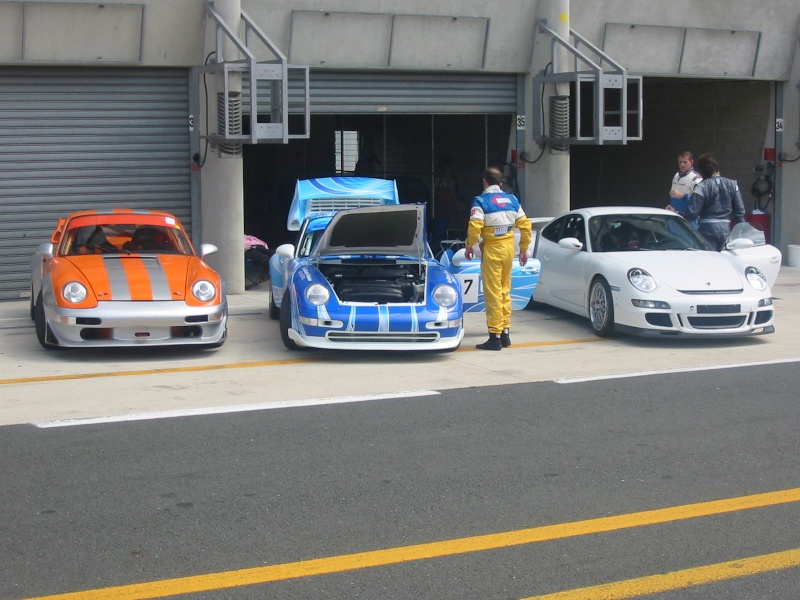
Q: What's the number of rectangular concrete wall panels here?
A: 6